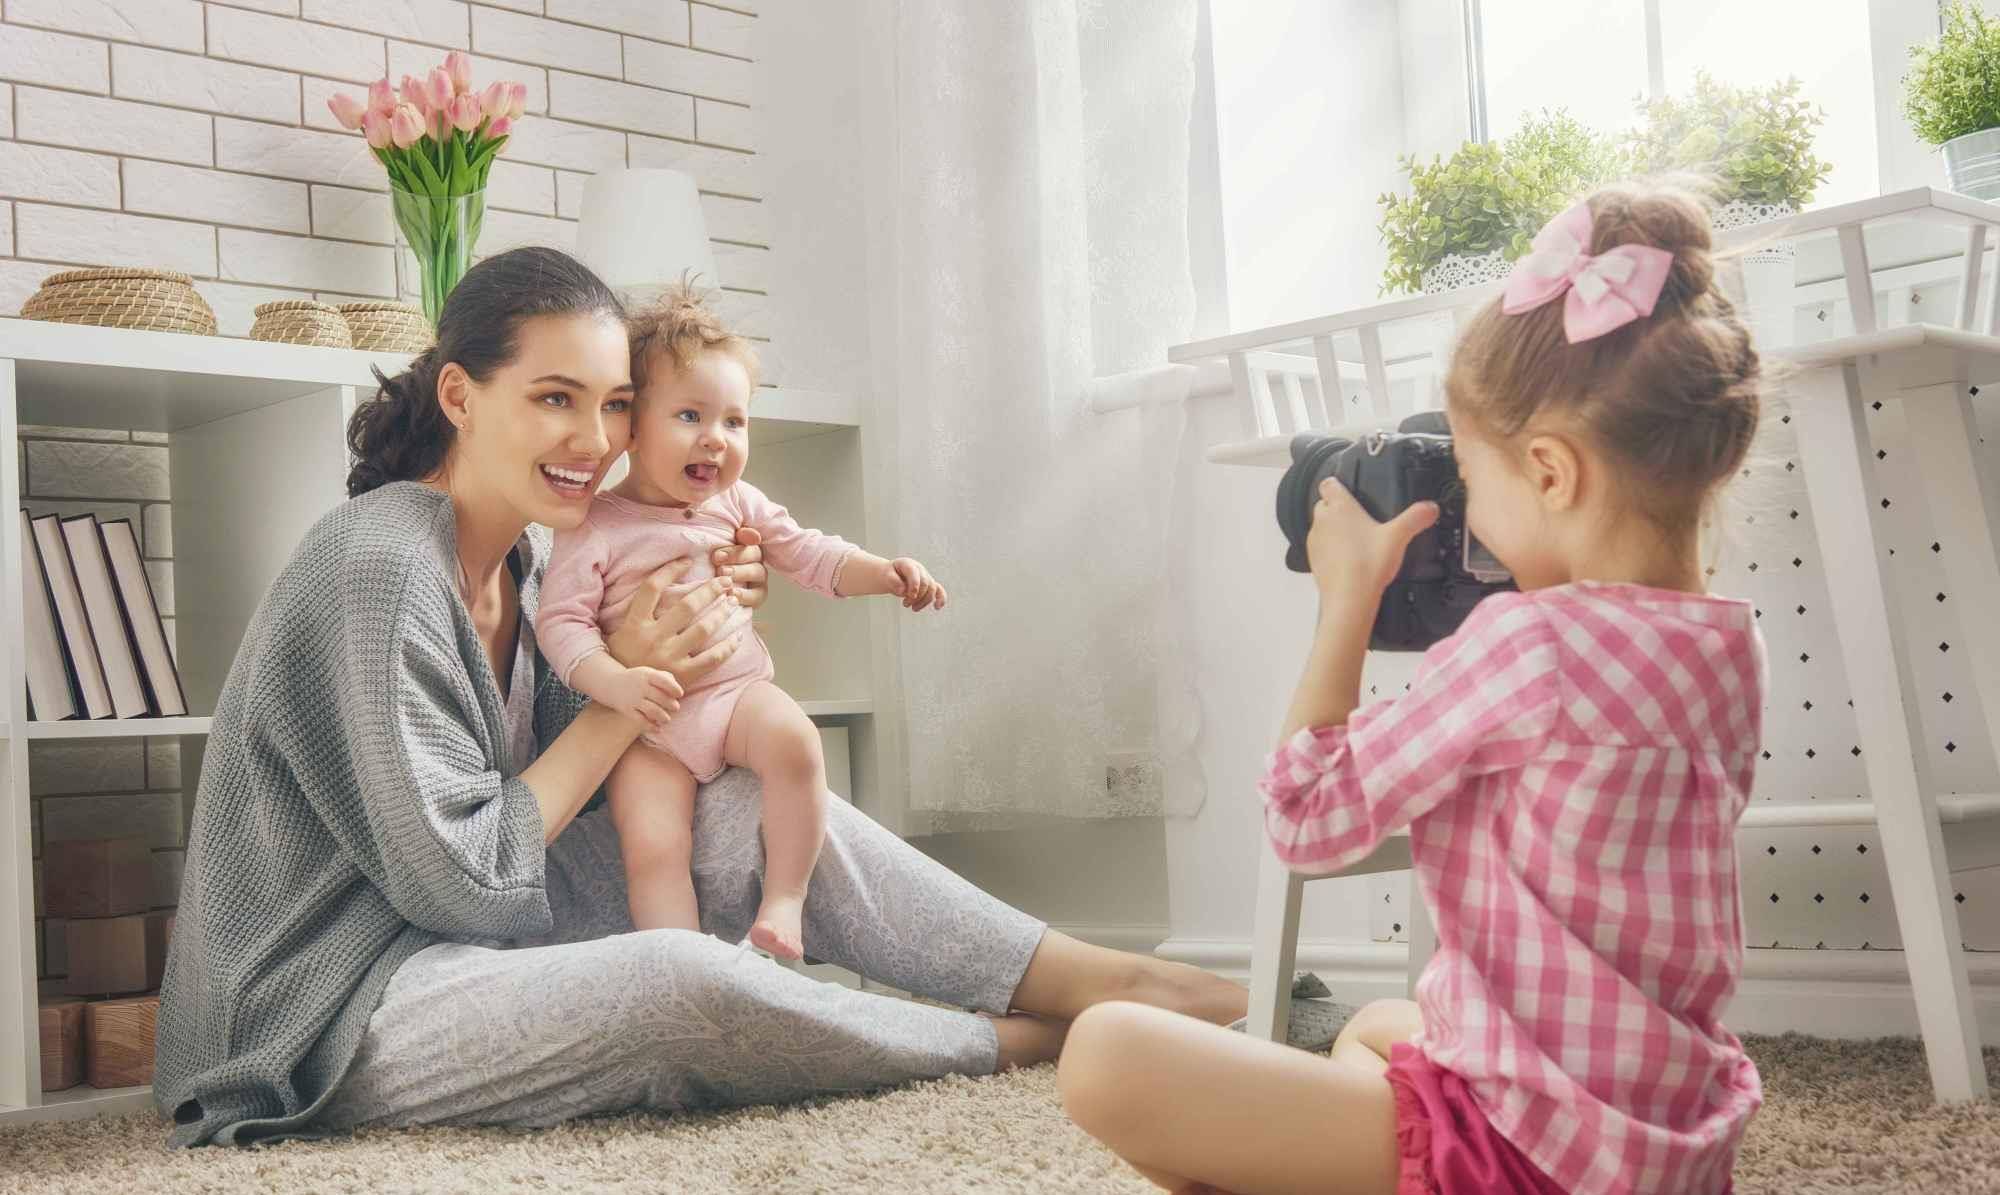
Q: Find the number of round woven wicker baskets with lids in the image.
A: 3